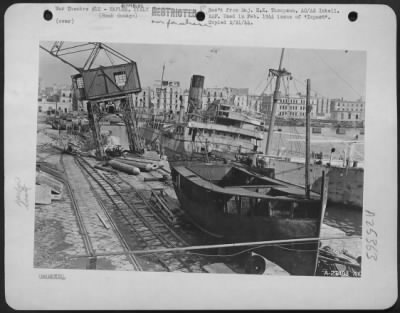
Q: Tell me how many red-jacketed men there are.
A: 0